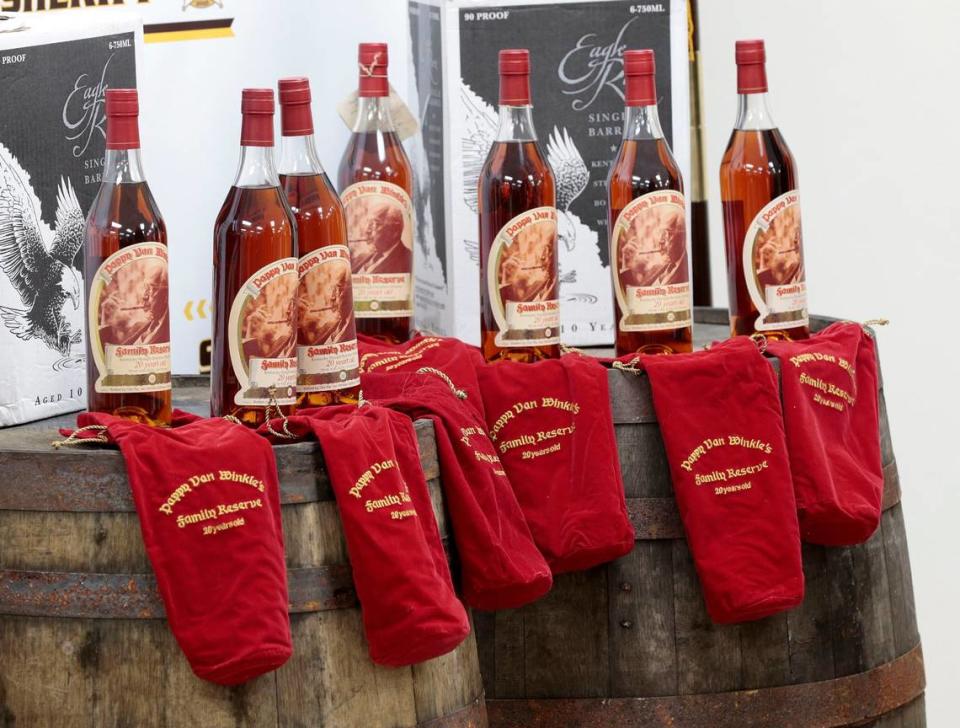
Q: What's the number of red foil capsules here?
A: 7